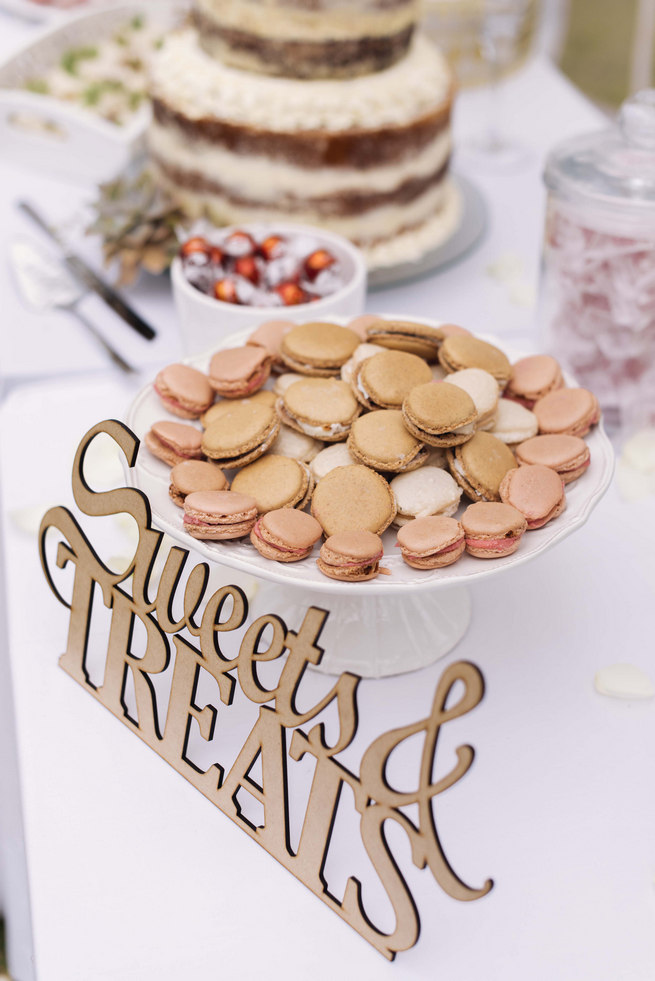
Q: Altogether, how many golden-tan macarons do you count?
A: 12